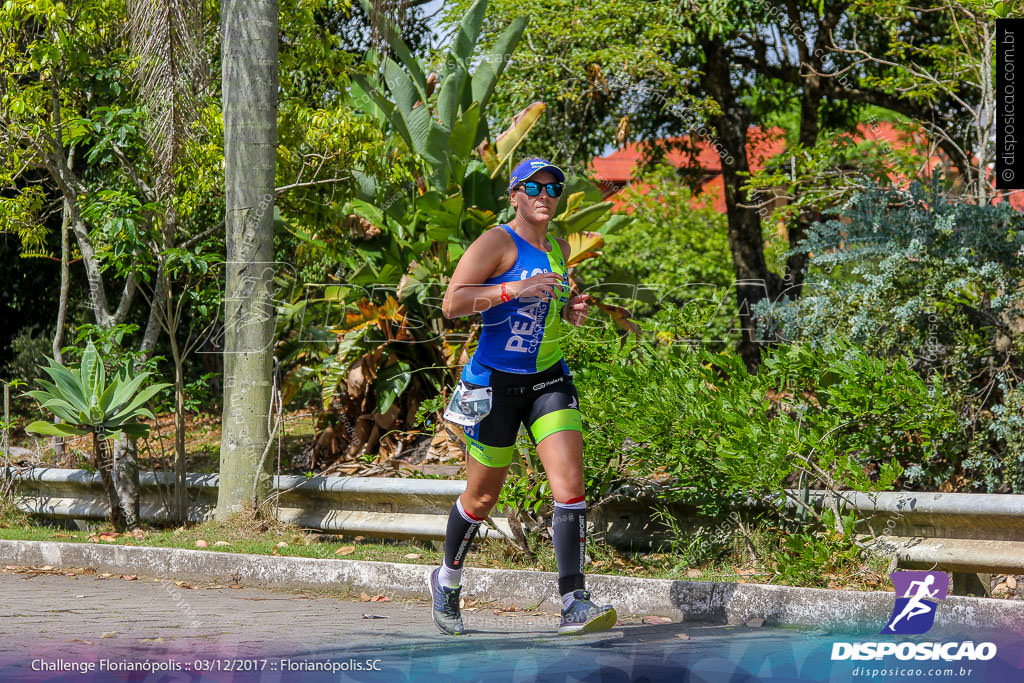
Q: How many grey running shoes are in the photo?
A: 2